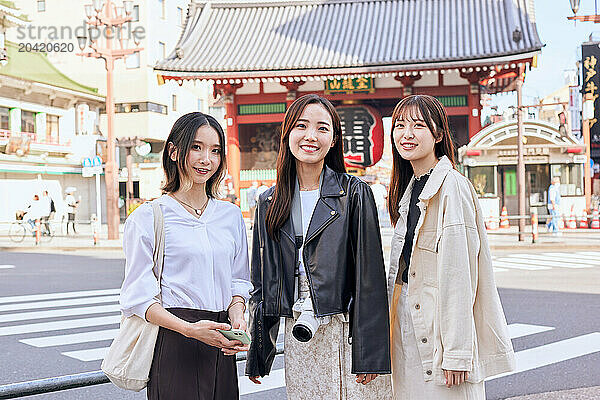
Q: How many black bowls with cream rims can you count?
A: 0